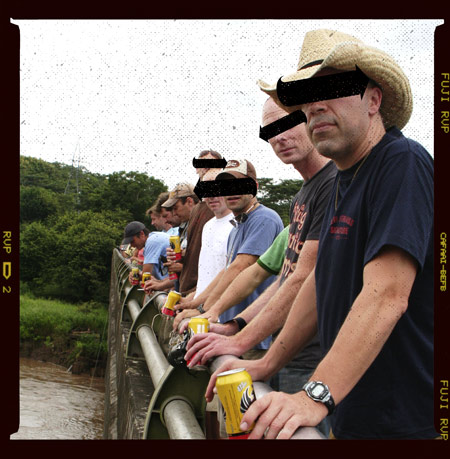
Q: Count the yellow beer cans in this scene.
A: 7